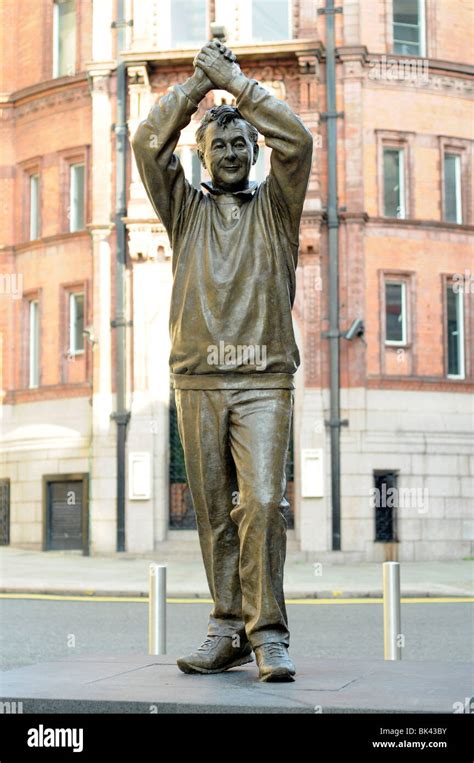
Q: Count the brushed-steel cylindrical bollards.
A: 2